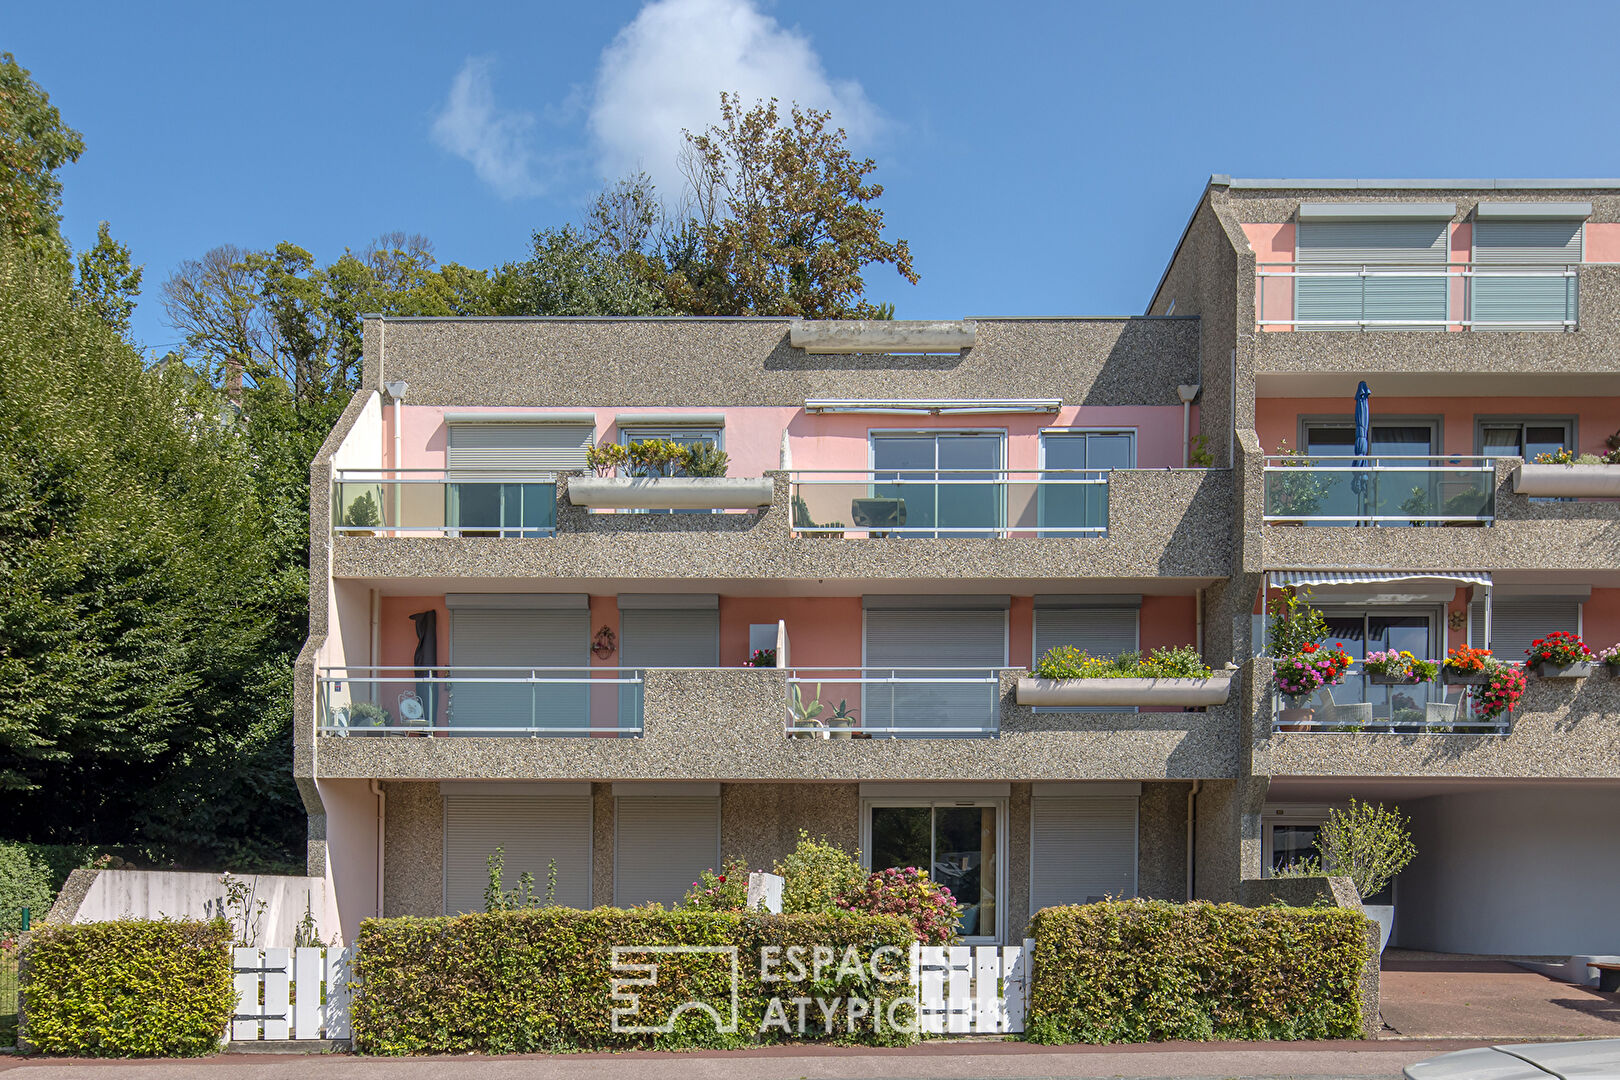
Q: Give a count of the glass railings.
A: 7